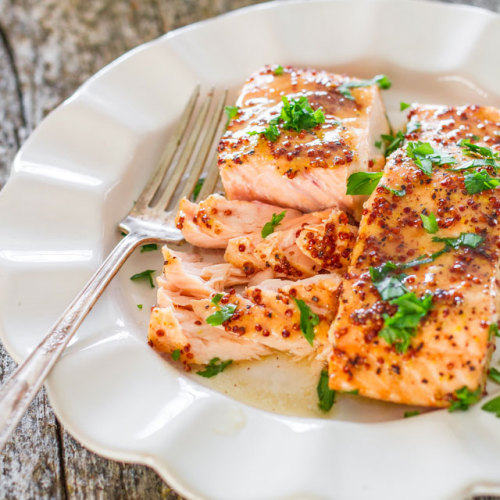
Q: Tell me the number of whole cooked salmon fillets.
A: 1